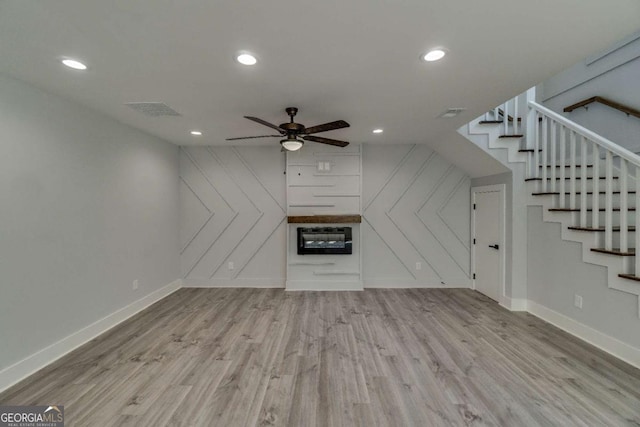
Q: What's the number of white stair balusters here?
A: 14